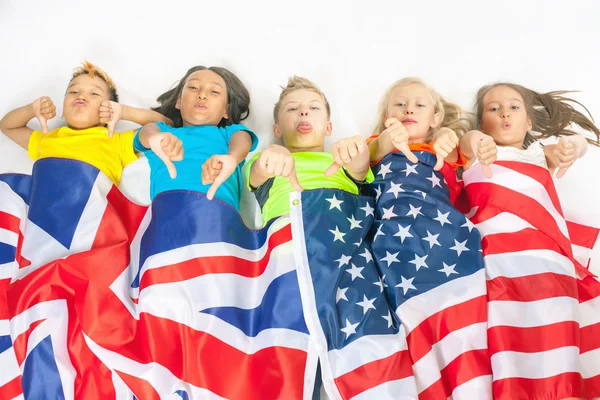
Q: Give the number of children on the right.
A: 2